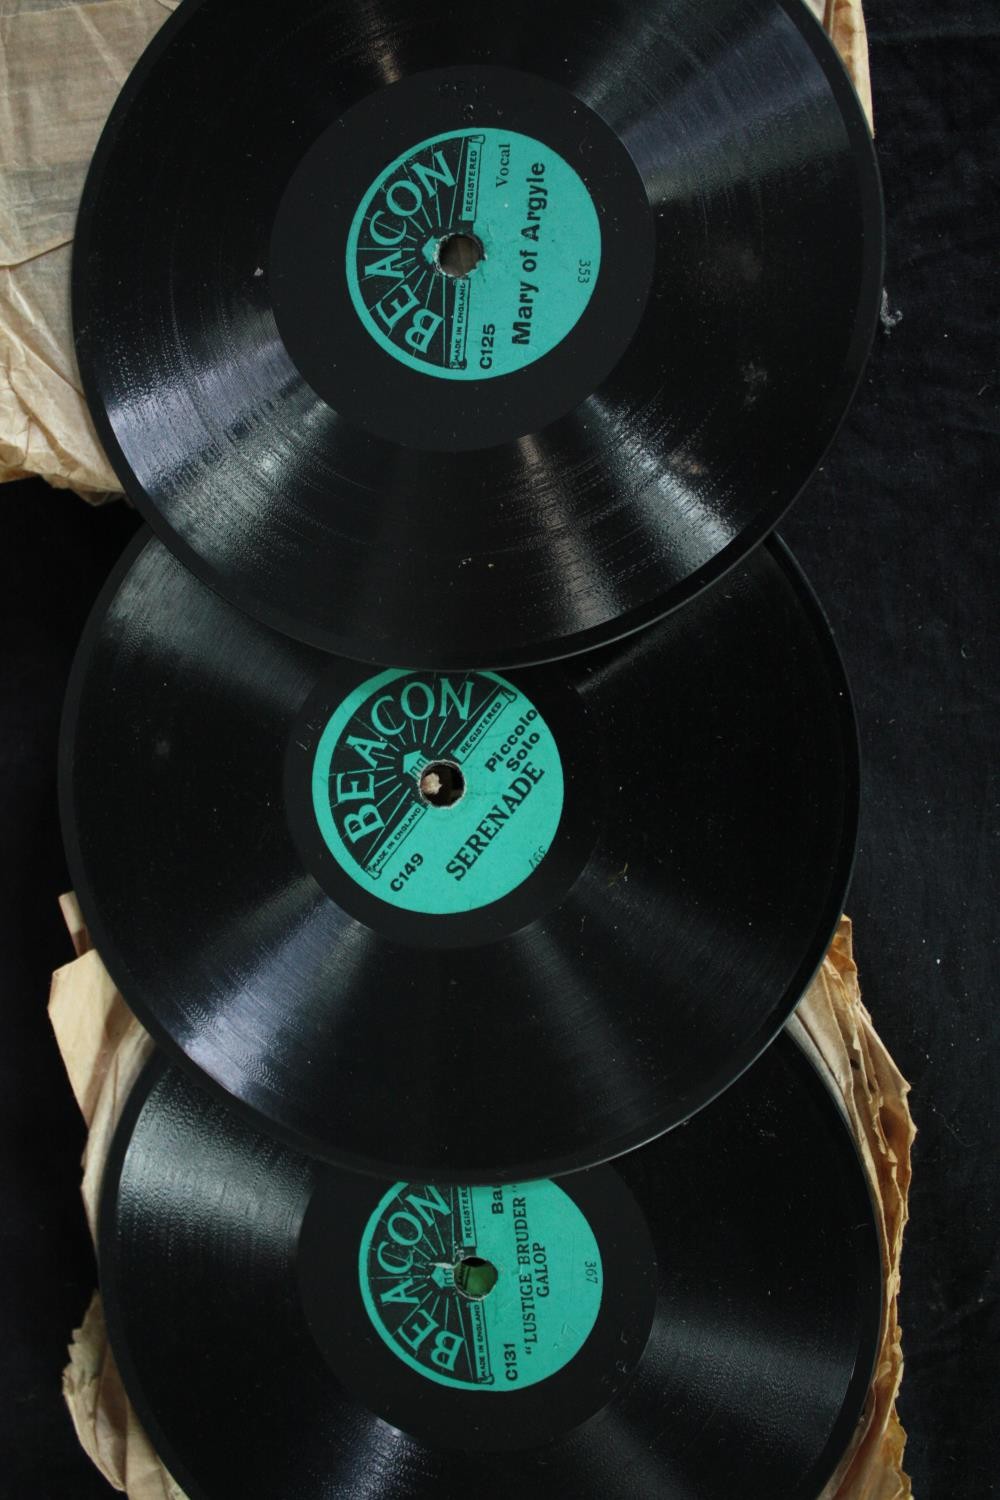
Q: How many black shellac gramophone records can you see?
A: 3